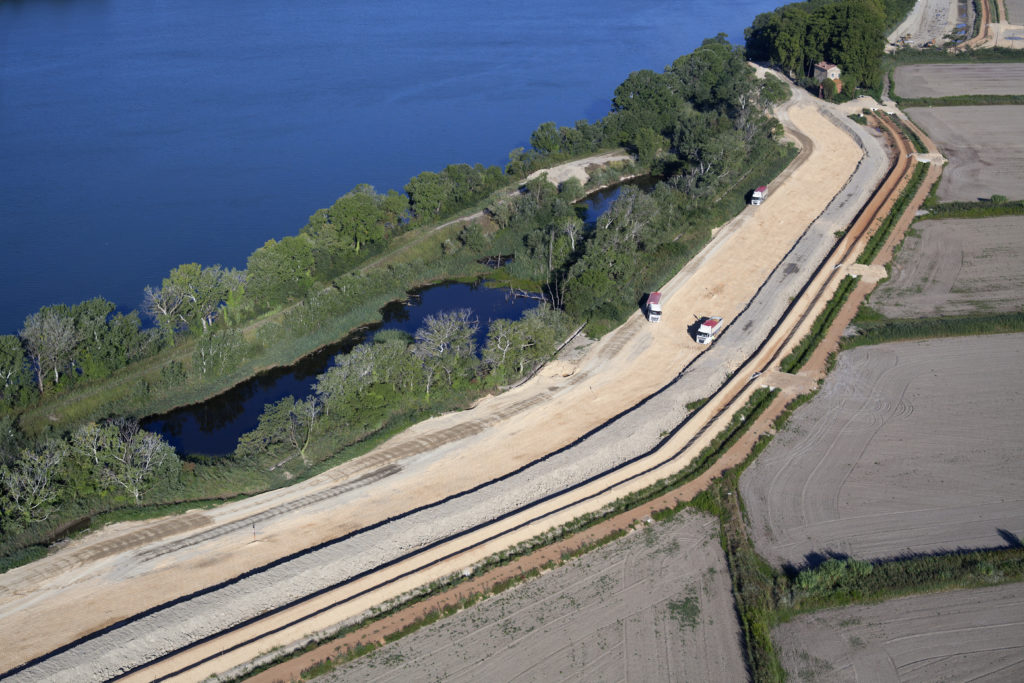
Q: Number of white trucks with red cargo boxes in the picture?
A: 3